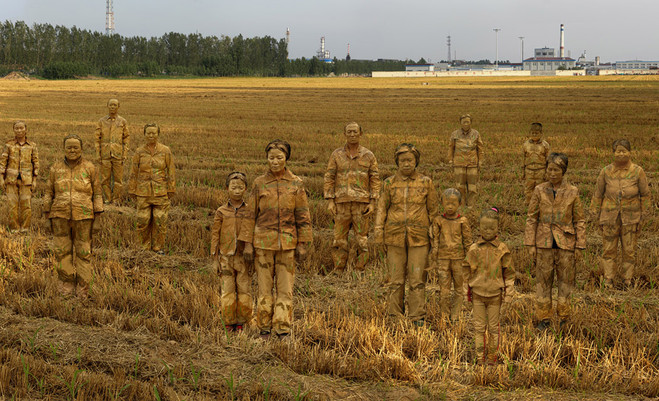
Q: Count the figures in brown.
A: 14